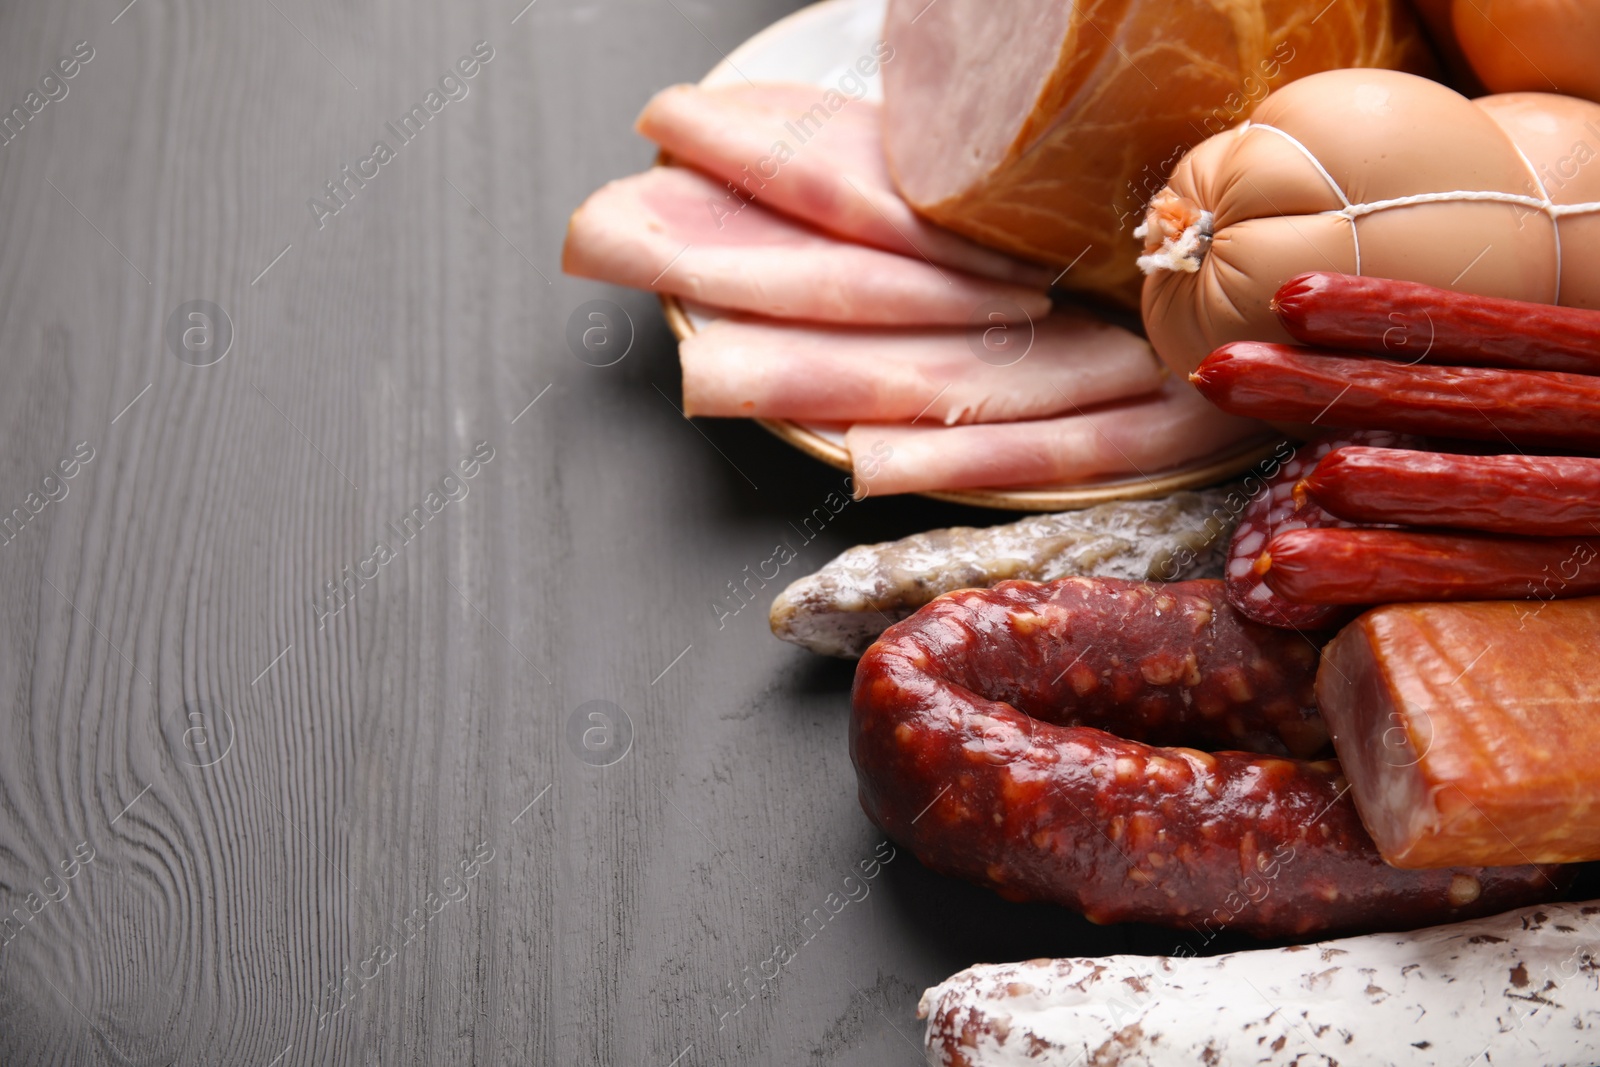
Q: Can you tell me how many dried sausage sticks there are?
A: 4